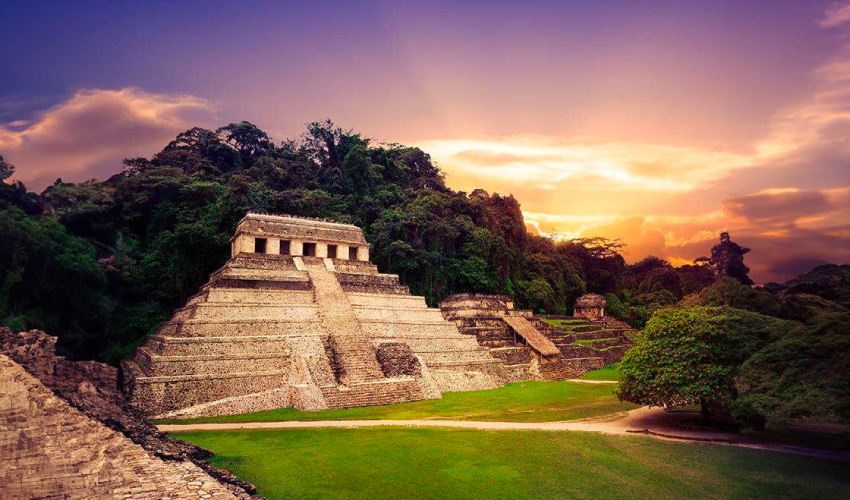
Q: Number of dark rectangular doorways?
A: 5